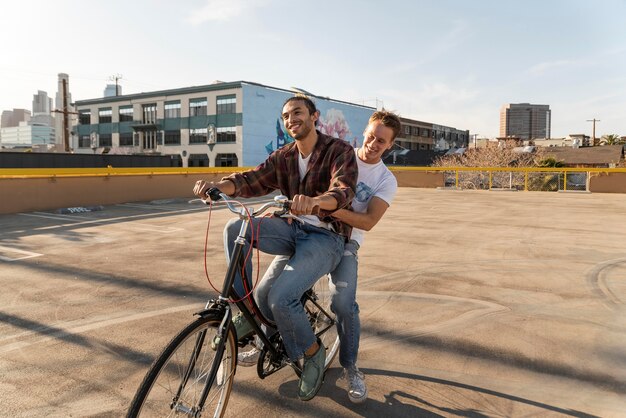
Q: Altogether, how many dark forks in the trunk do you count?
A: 0